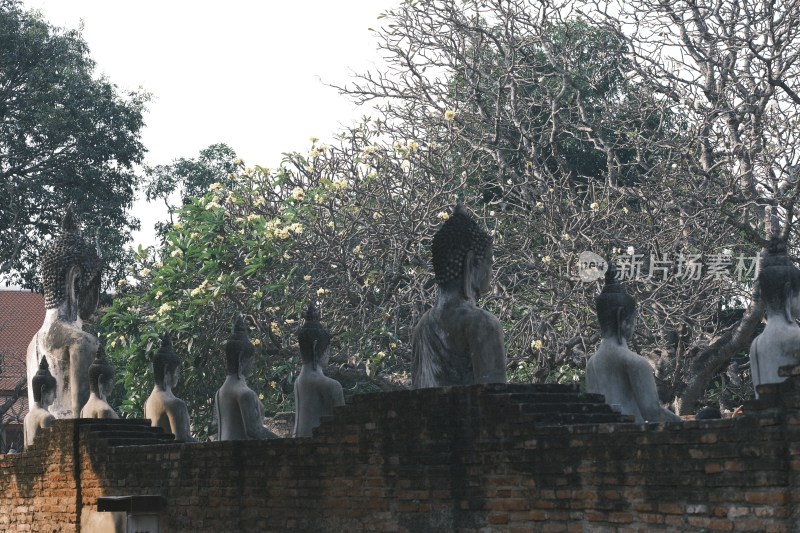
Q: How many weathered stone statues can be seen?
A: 9